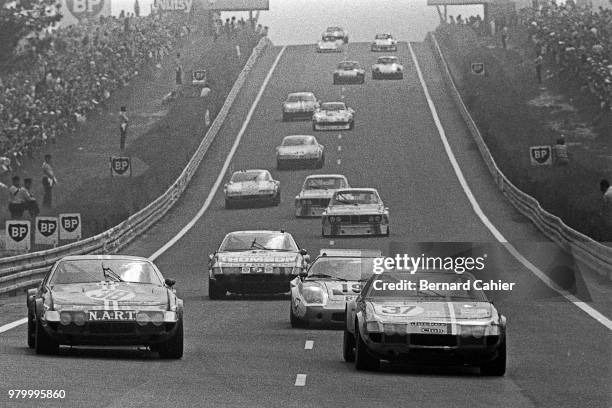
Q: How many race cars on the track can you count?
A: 15